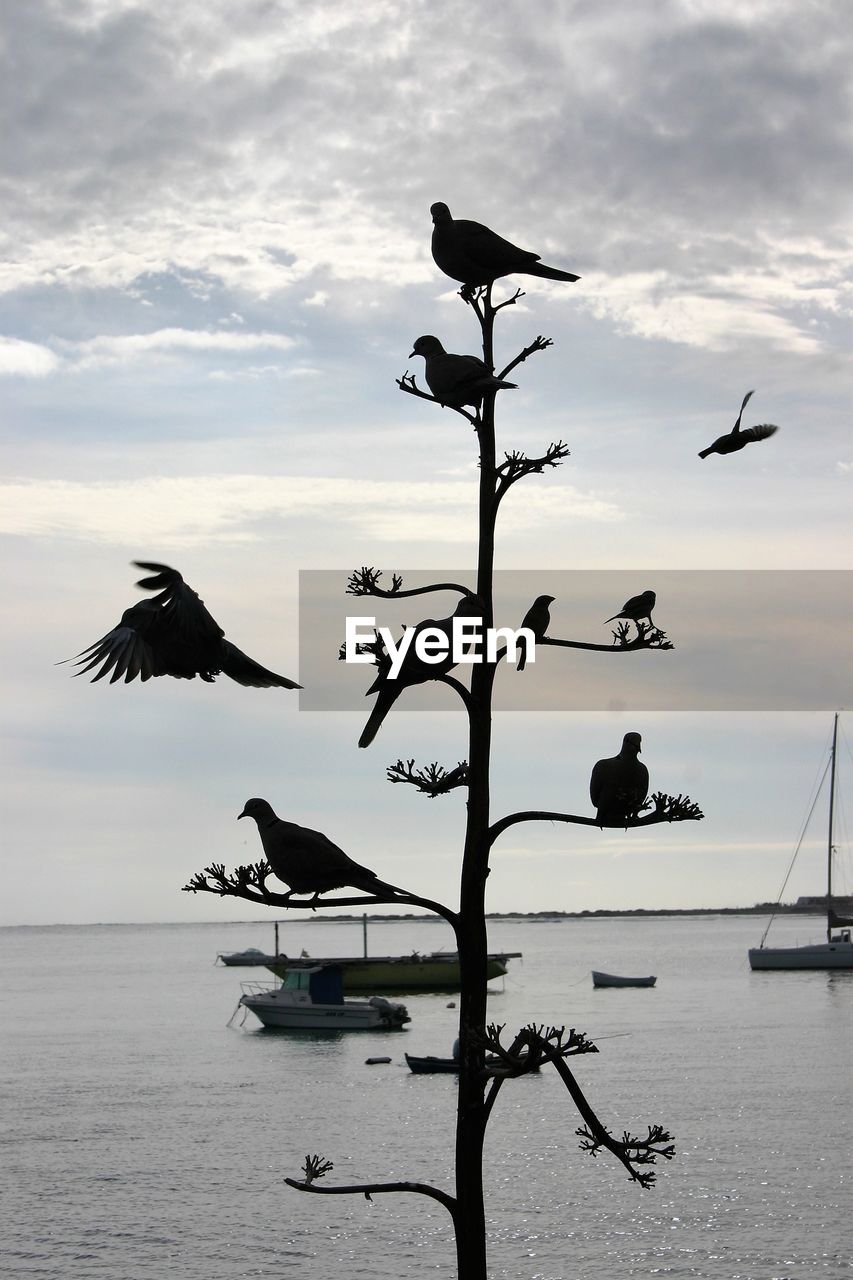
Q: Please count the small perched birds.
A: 2